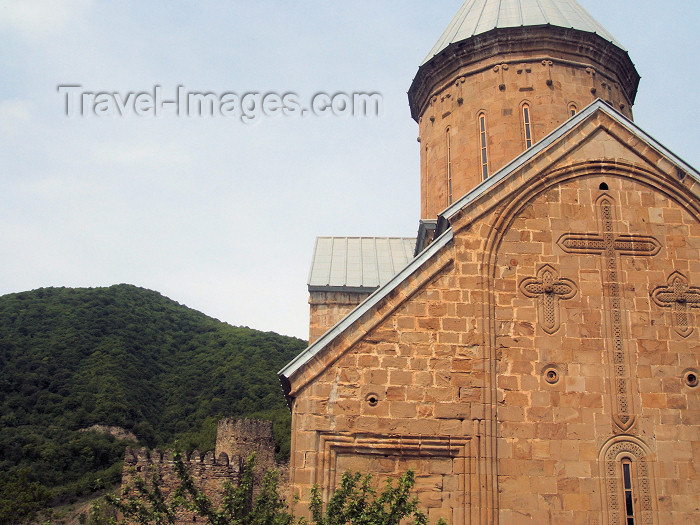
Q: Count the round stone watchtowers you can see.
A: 1